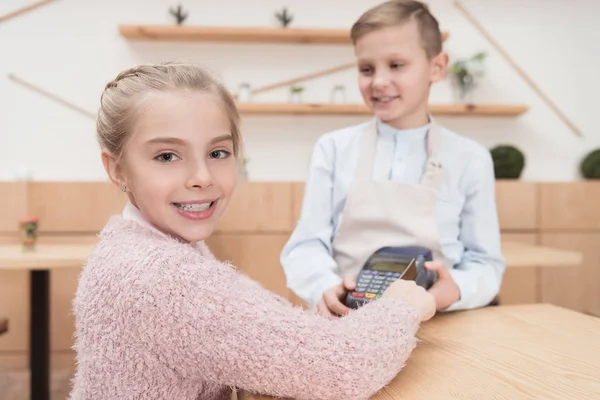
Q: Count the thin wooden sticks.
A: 4